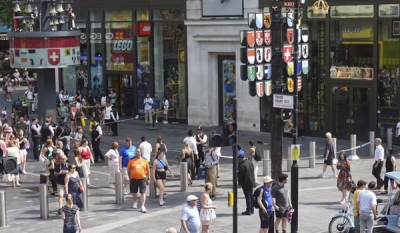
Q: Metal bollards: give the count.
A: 13